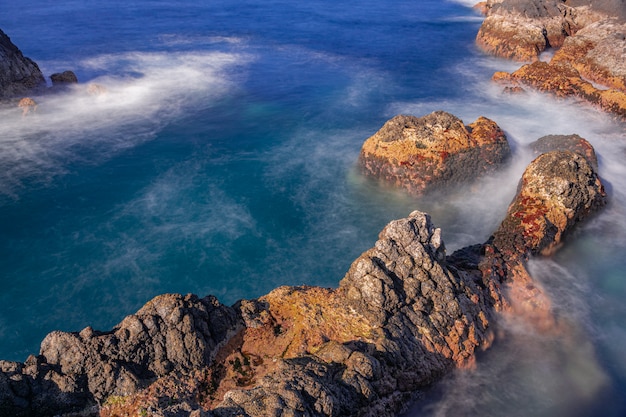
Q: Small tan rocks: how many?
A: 2